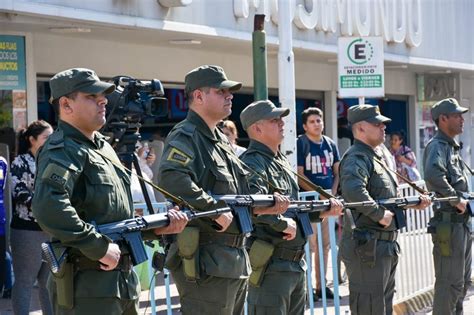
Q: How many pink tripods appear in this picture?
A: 0